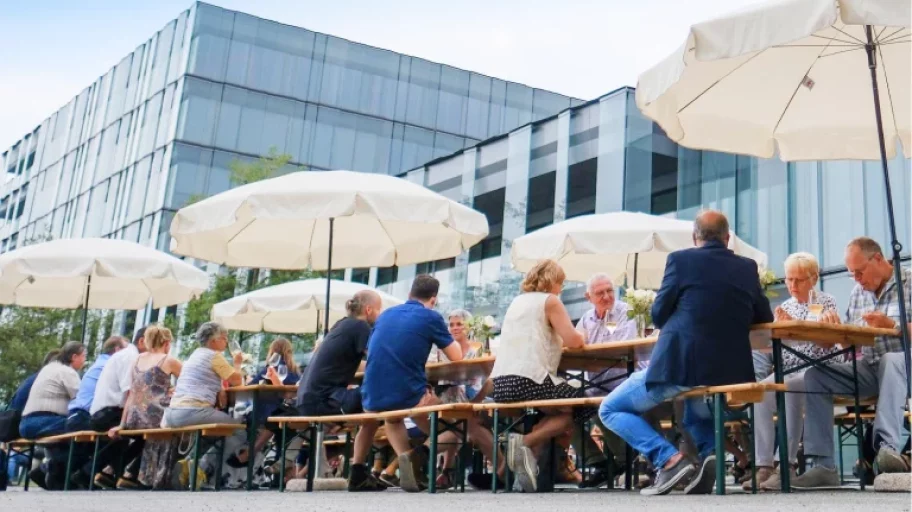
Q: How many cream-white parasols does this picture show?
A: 5